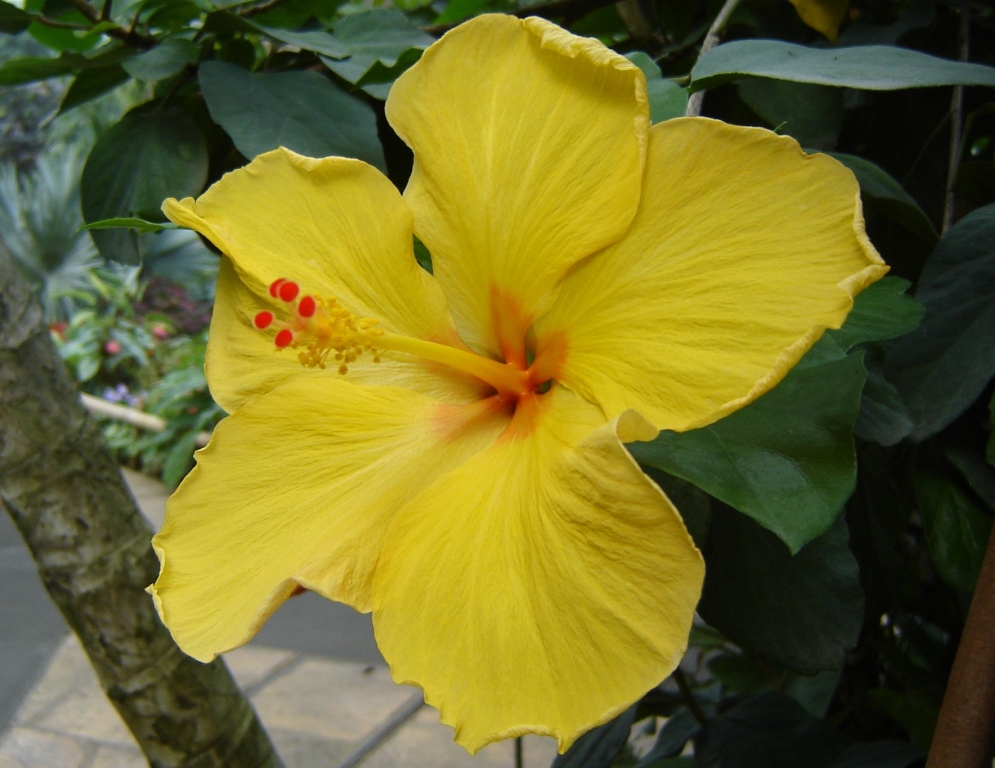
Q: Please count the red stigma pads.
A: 5